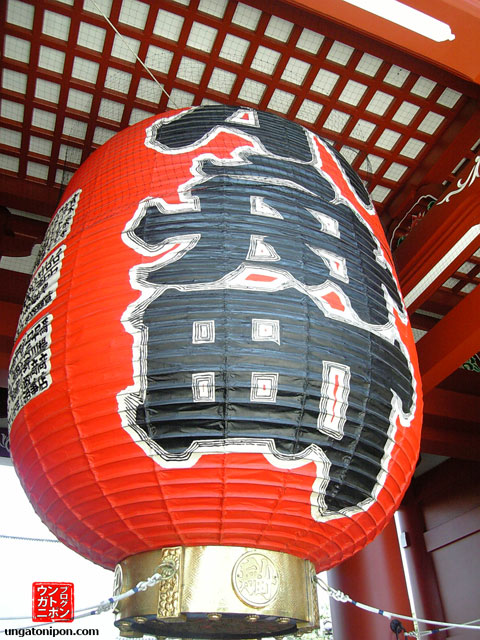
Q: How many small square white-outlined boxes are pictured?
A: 4